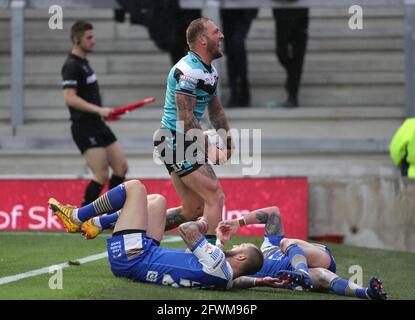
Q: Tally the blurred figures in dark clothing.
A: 3